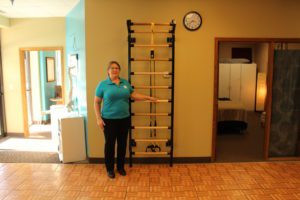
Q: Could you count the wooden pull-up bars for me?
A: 11